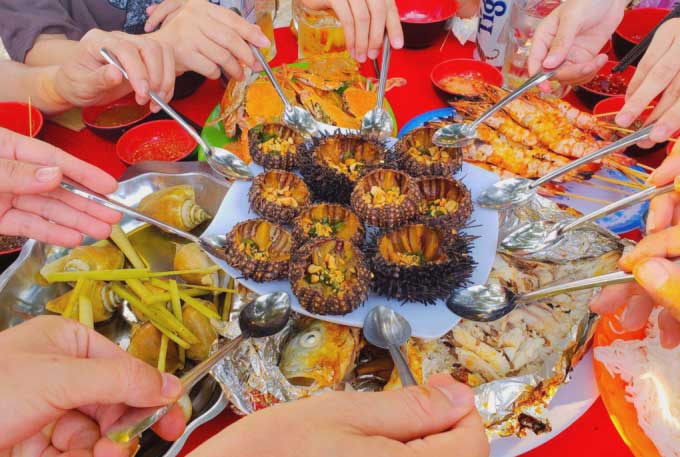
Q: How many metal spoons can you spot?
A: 10